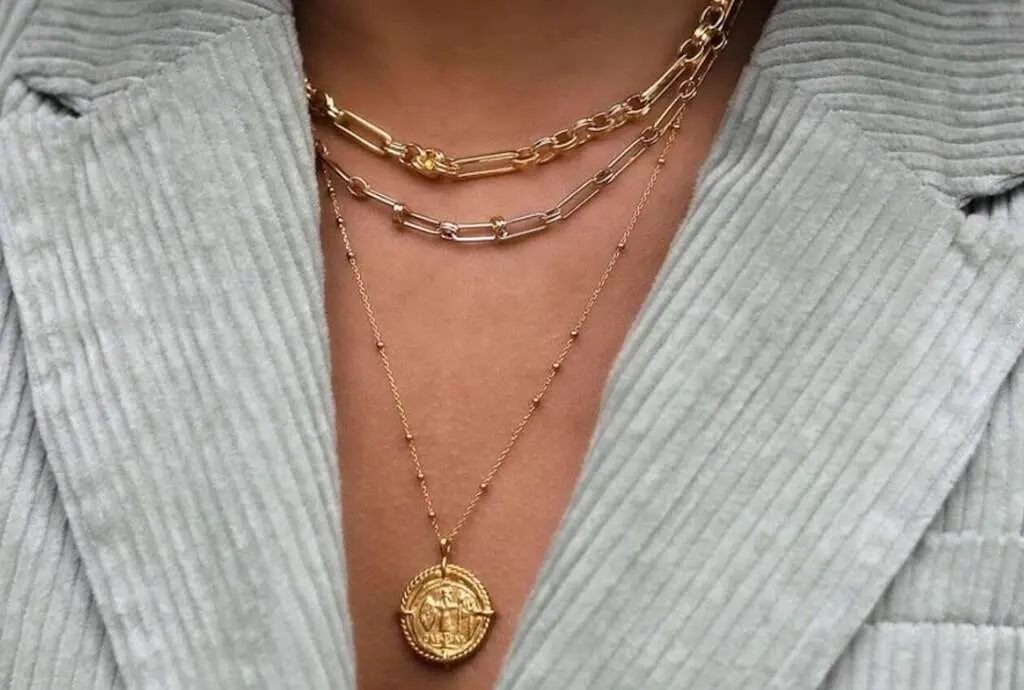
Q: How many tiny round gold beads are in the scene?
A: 14